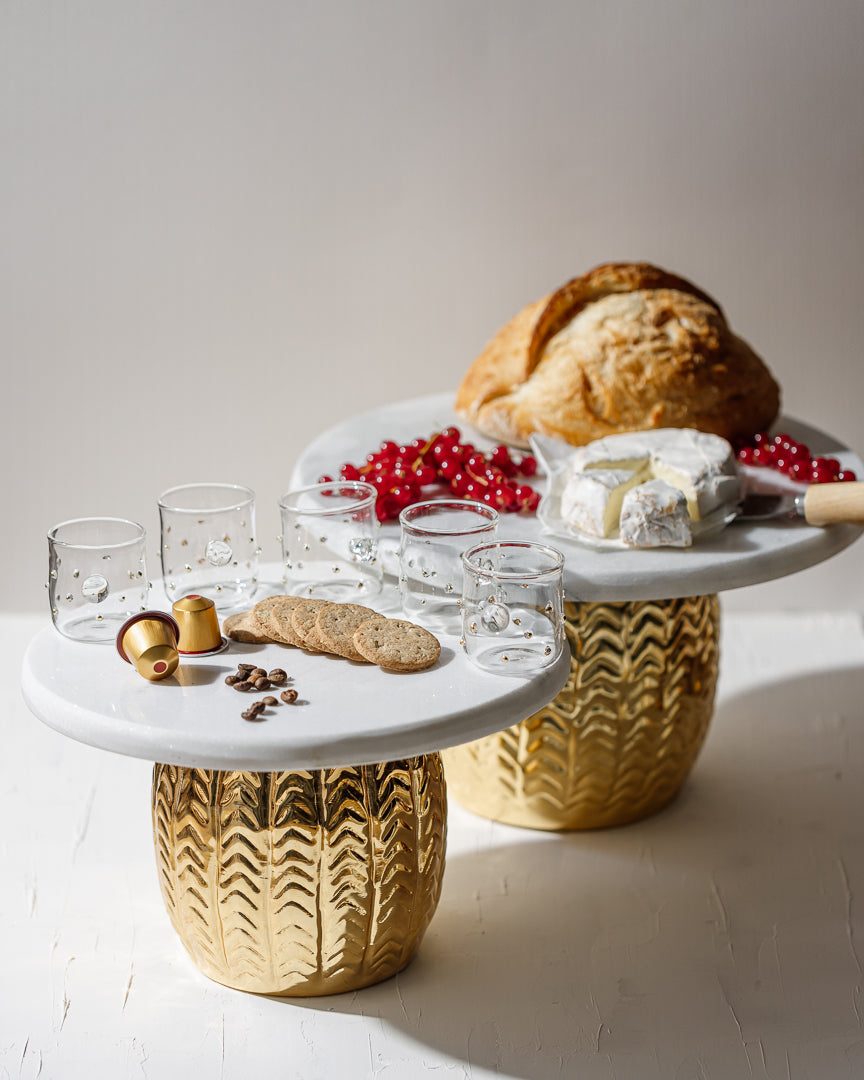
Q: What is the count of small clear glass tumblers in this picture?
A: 5